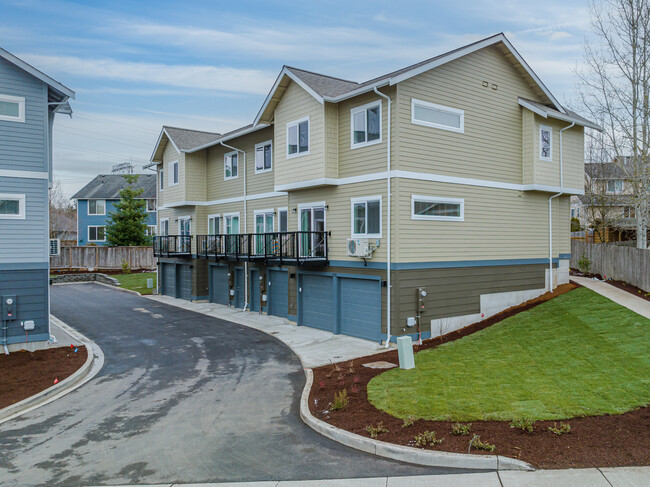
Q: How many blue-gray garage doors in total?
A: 6